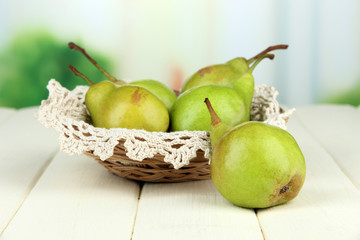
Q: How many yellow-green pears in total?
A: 5